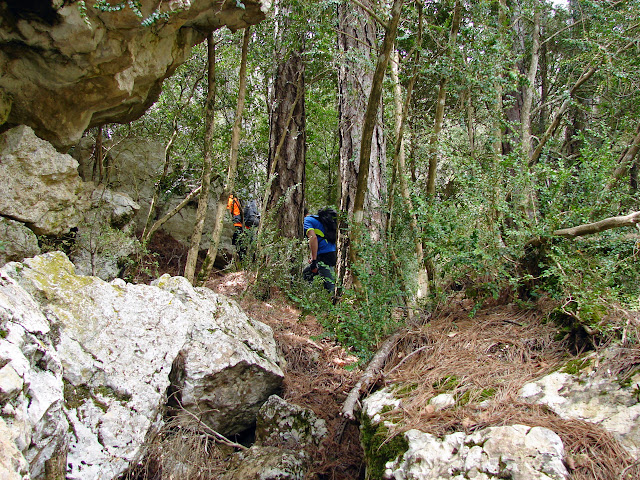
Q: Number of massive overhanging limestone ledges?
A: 1